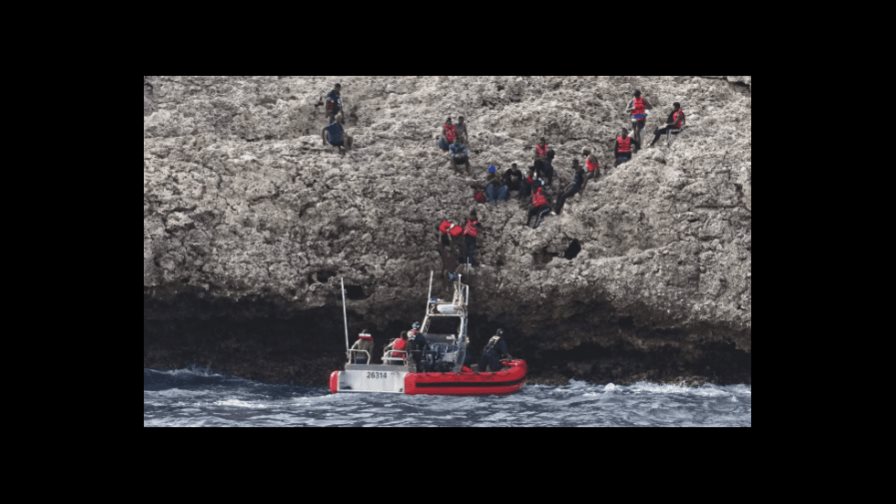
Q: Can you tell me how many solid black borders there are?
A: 4